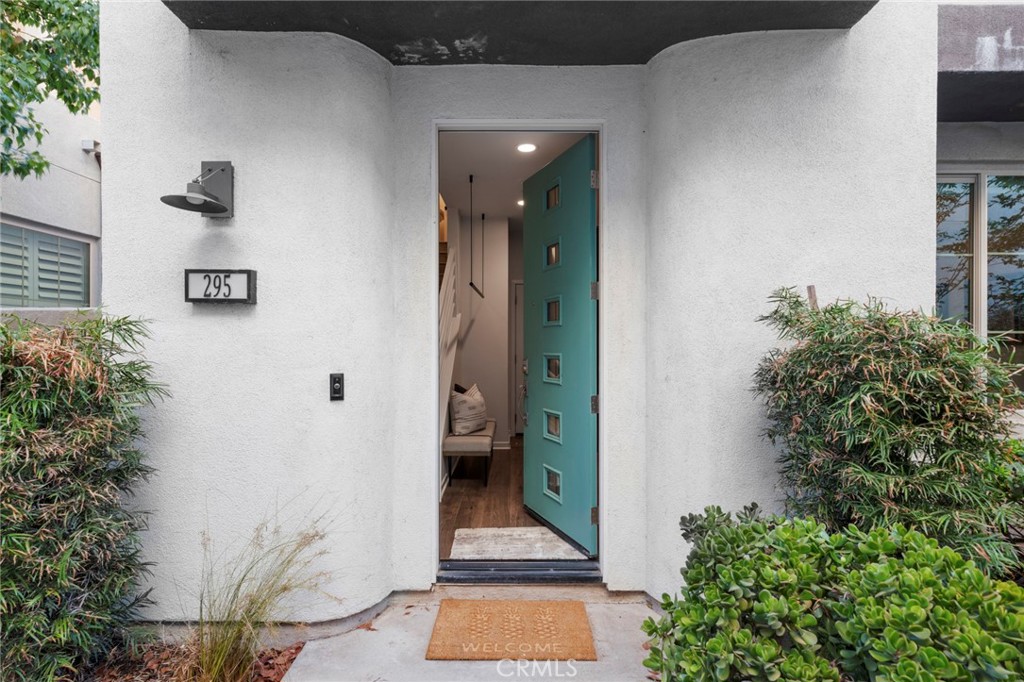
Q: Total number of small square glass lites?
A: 6